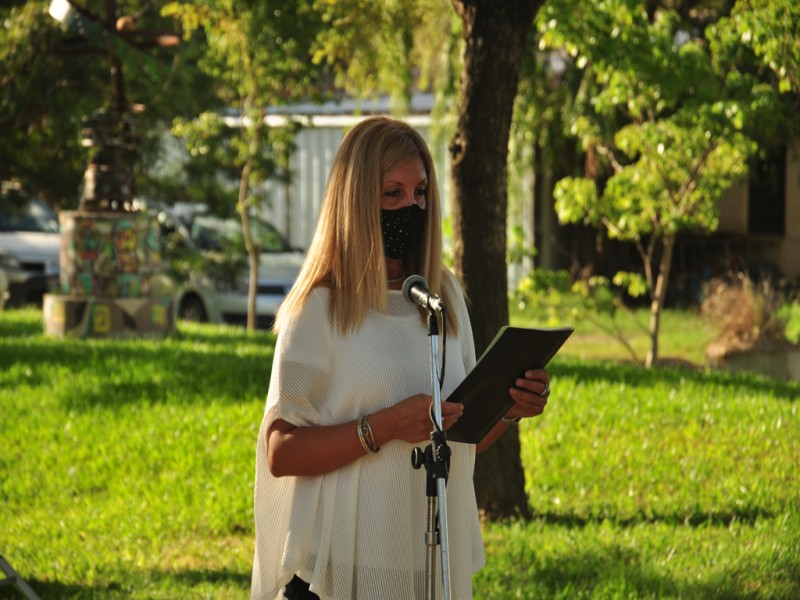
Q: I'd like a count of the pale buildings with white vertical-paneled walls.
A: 1